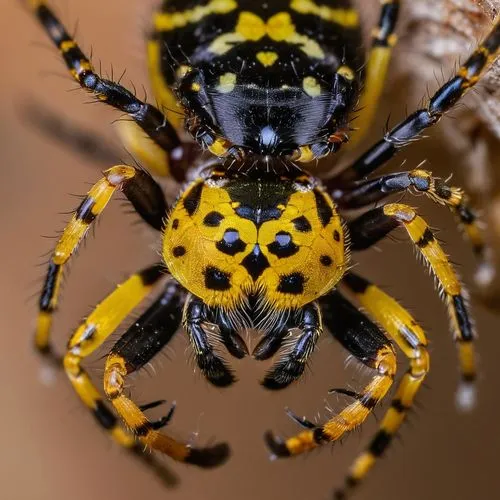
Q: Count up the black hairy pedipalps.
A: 2